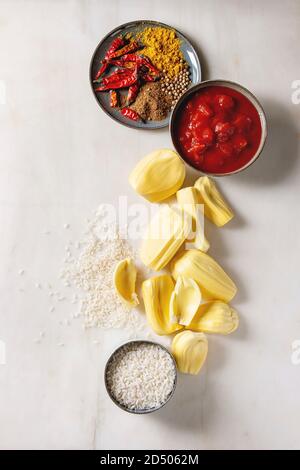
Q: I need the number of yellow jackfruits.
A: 10